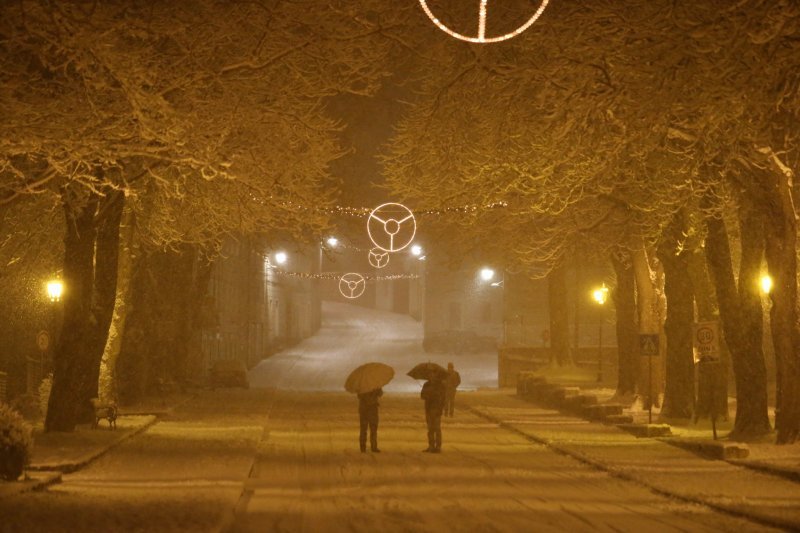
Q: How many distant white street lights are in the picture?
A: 4